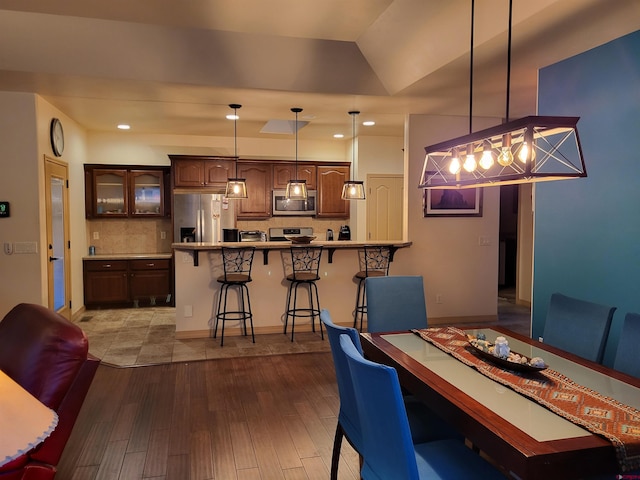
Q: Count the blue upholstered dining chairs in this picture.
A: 5